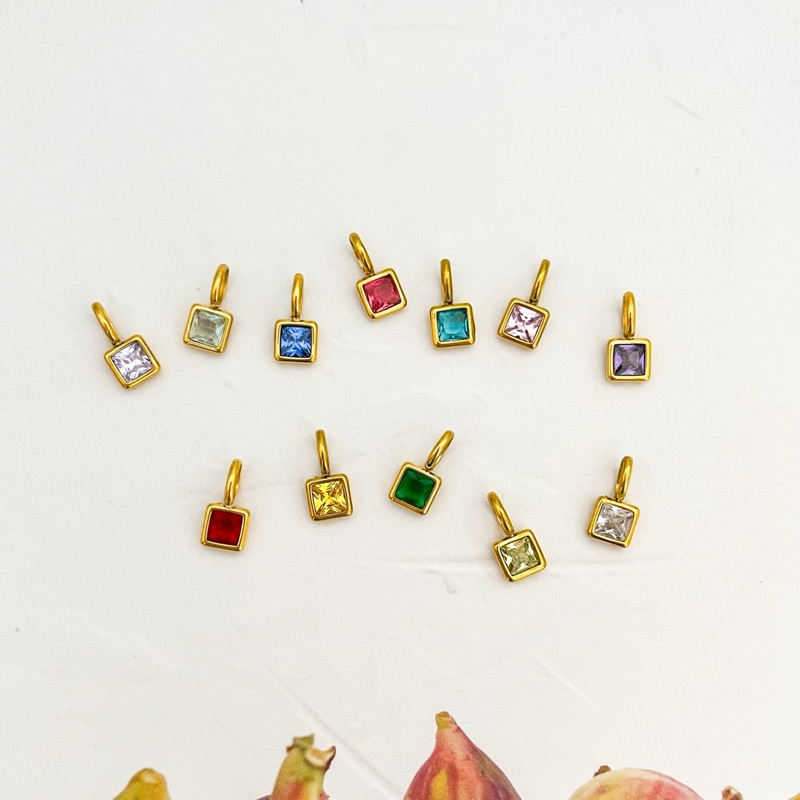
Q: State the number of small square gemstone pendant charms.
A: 12